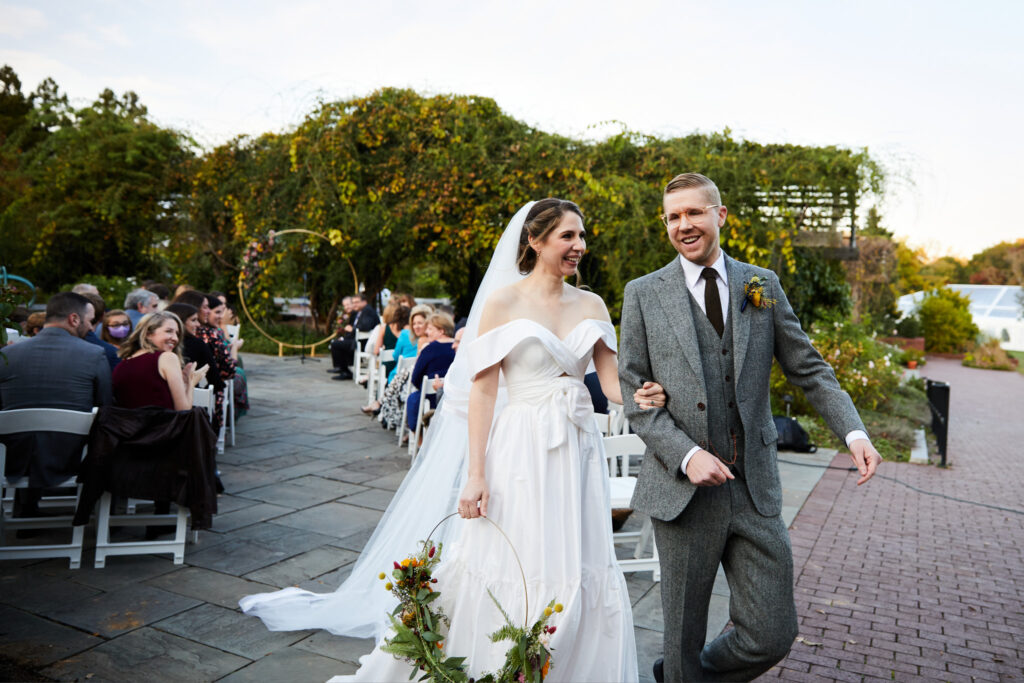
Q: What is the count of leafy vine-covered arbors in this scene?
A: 1